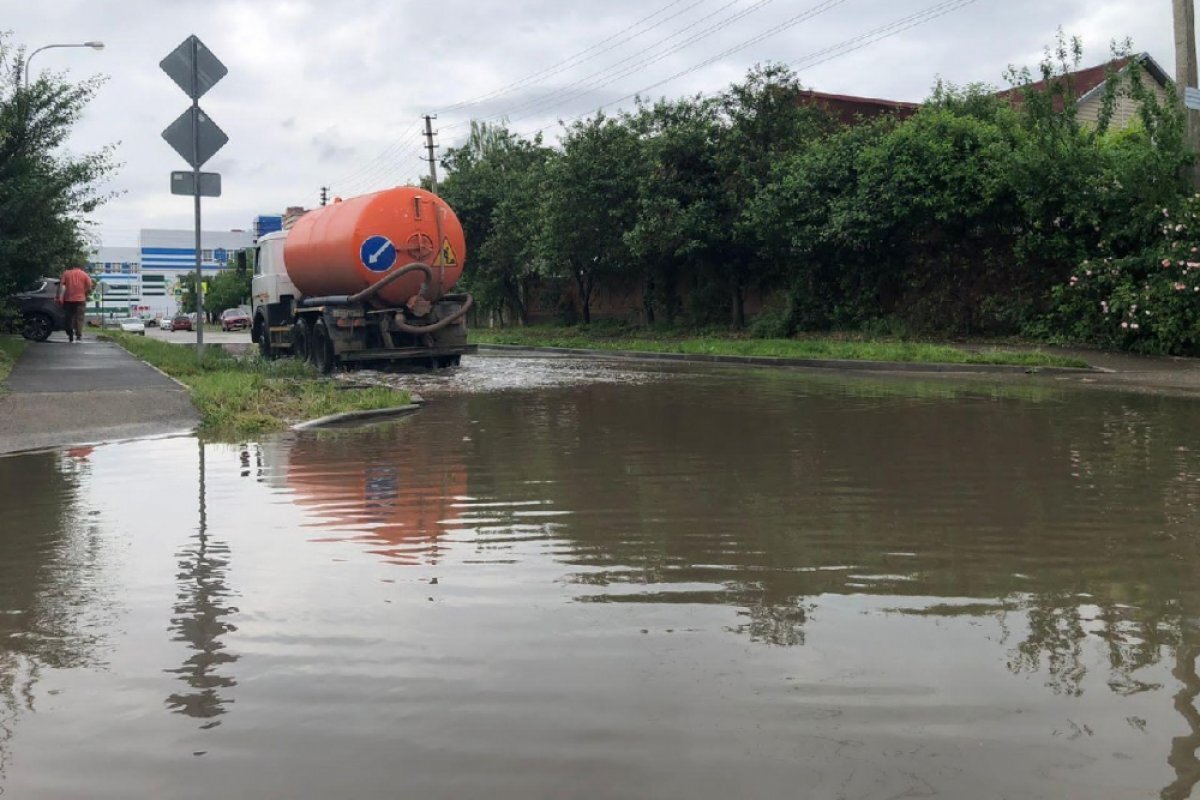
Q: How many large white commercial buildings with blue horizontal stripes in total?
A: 1